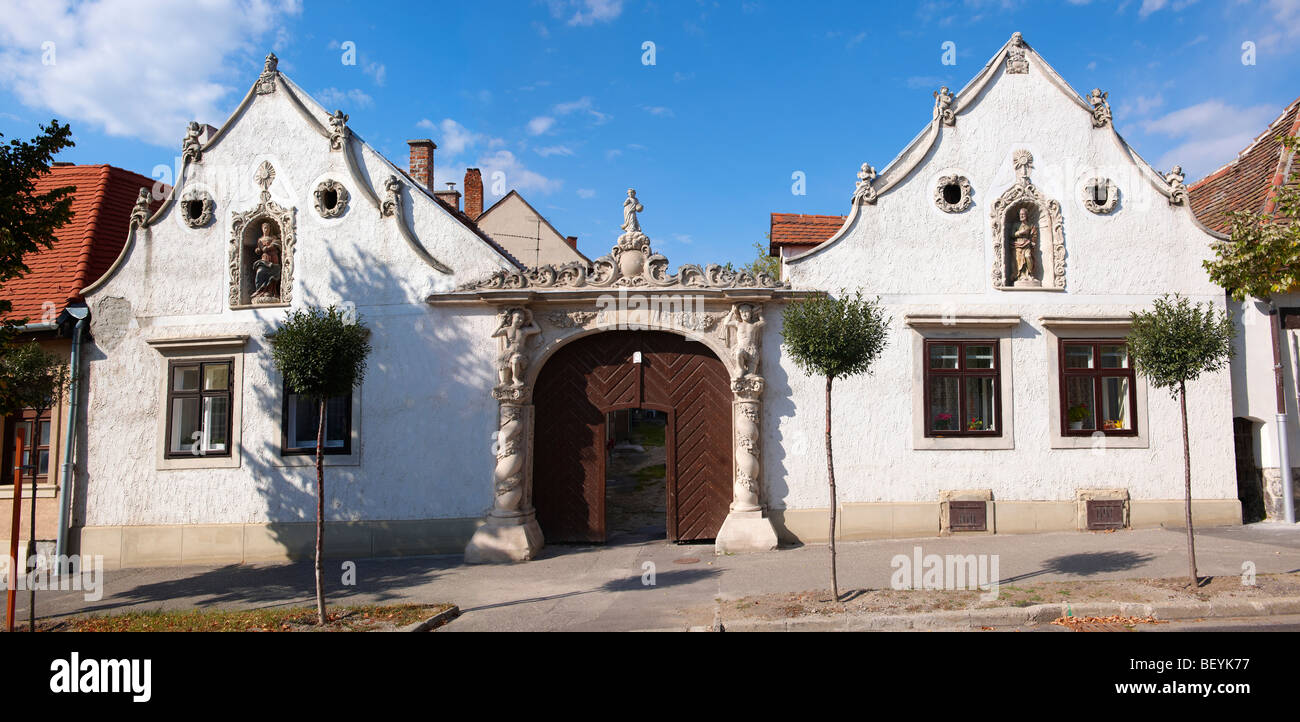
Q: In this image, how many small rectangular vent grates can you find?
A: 2